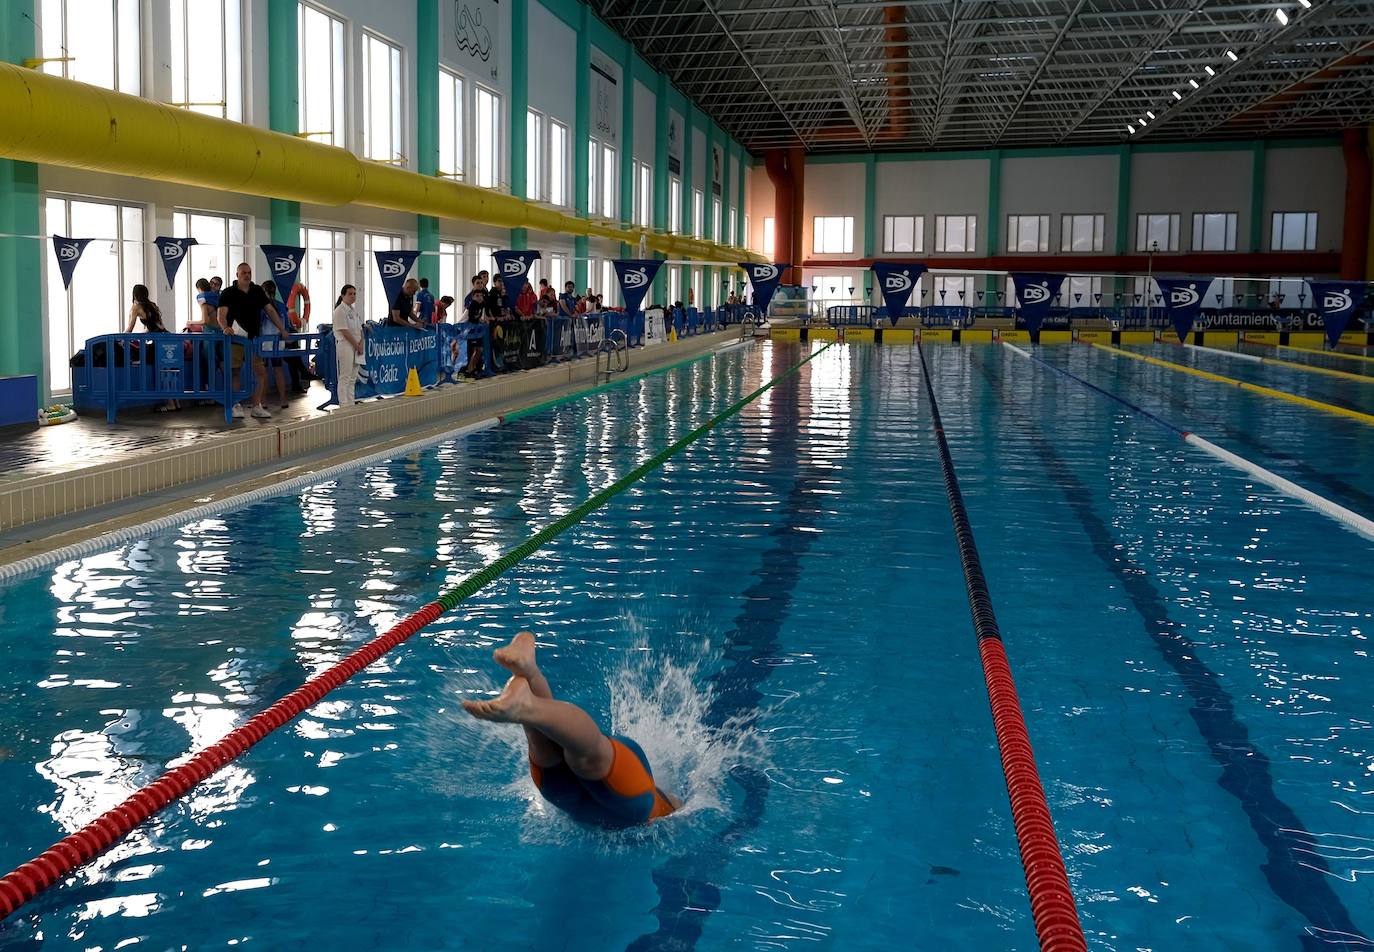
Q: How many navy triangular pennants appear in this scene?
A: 11